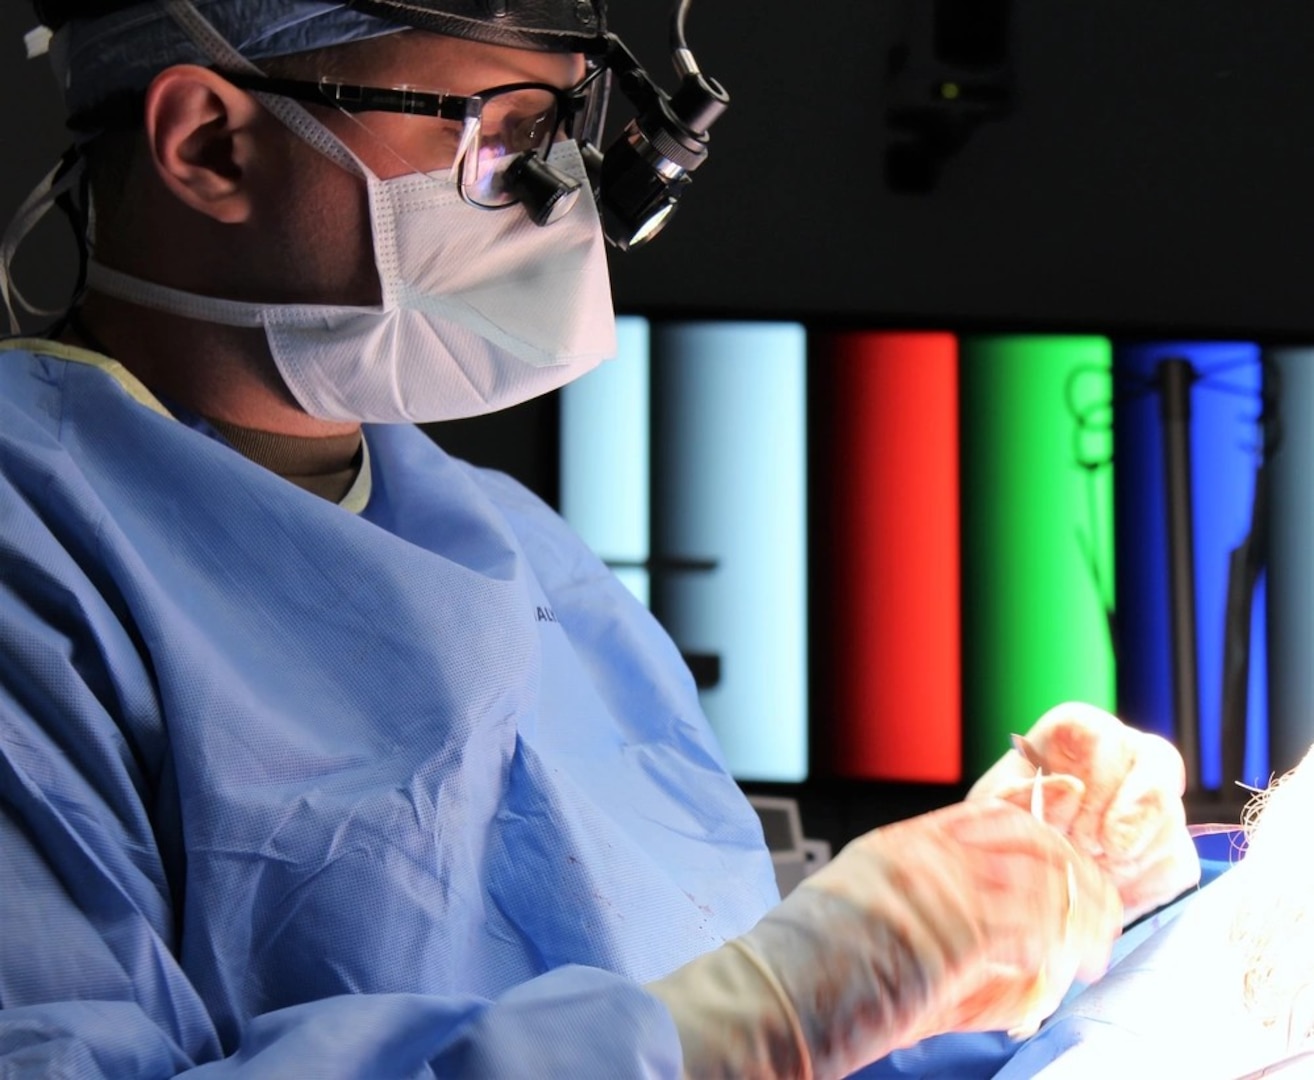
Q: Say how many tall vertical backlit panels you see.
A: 6